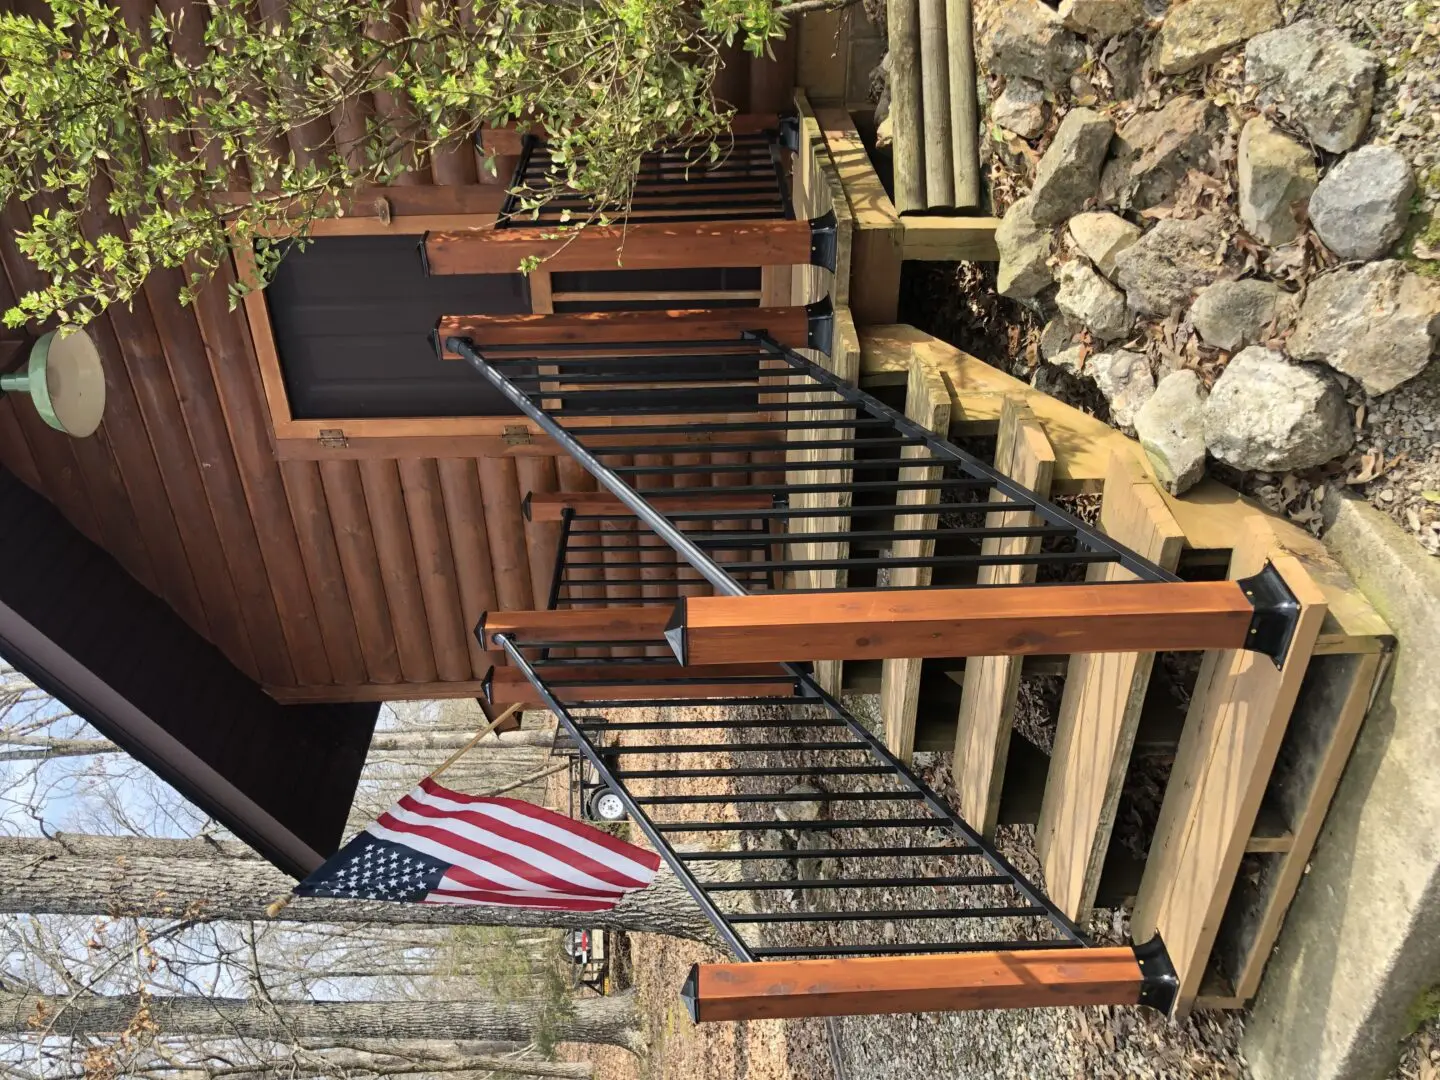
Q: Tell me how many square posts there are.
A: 8